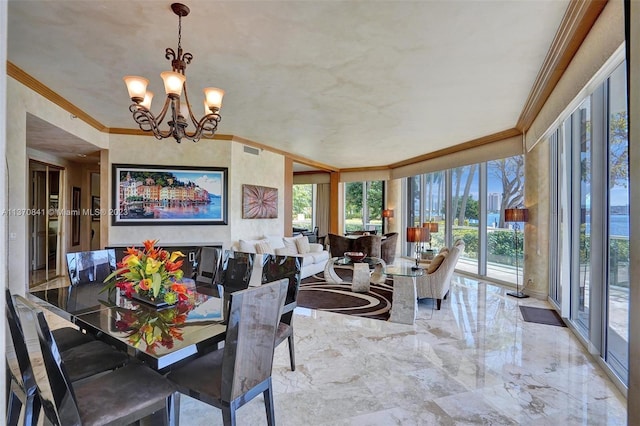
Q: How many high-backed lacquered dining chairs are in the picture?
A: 8